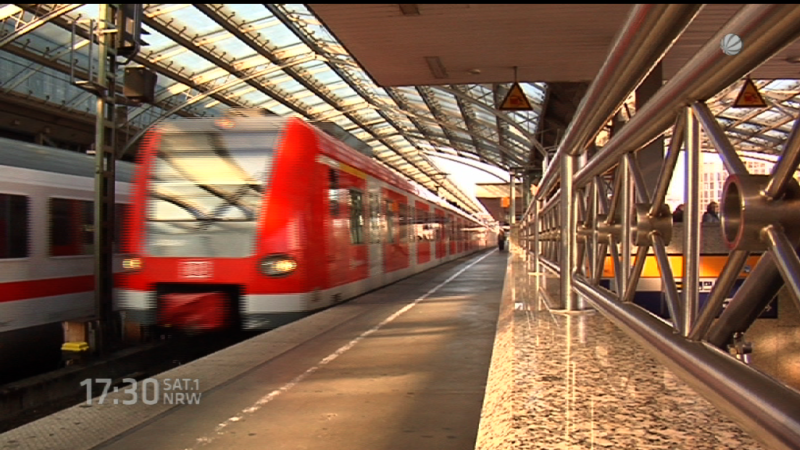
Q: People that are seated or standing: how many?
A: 3